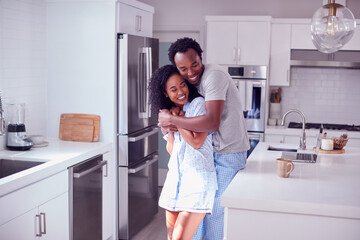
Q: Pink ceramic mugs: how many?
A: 1